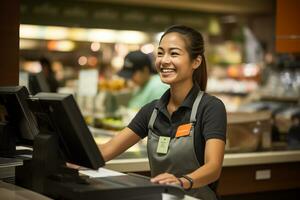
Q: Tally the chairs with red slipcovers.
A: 0